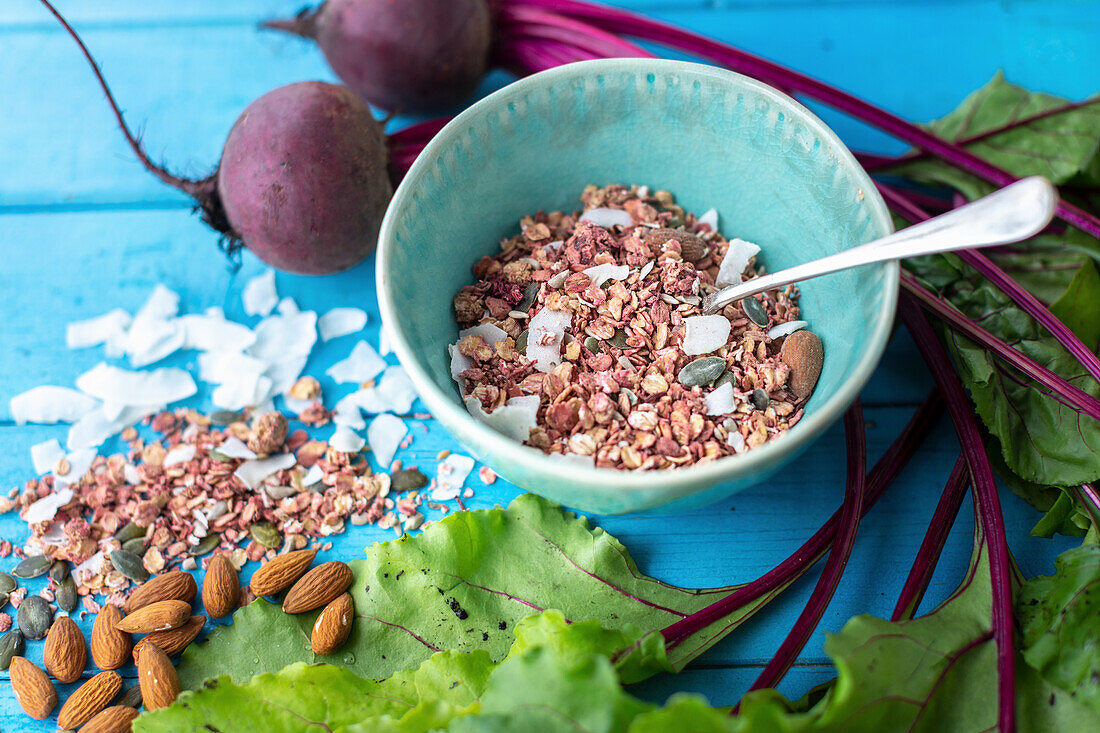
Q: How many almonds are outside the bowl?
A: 13